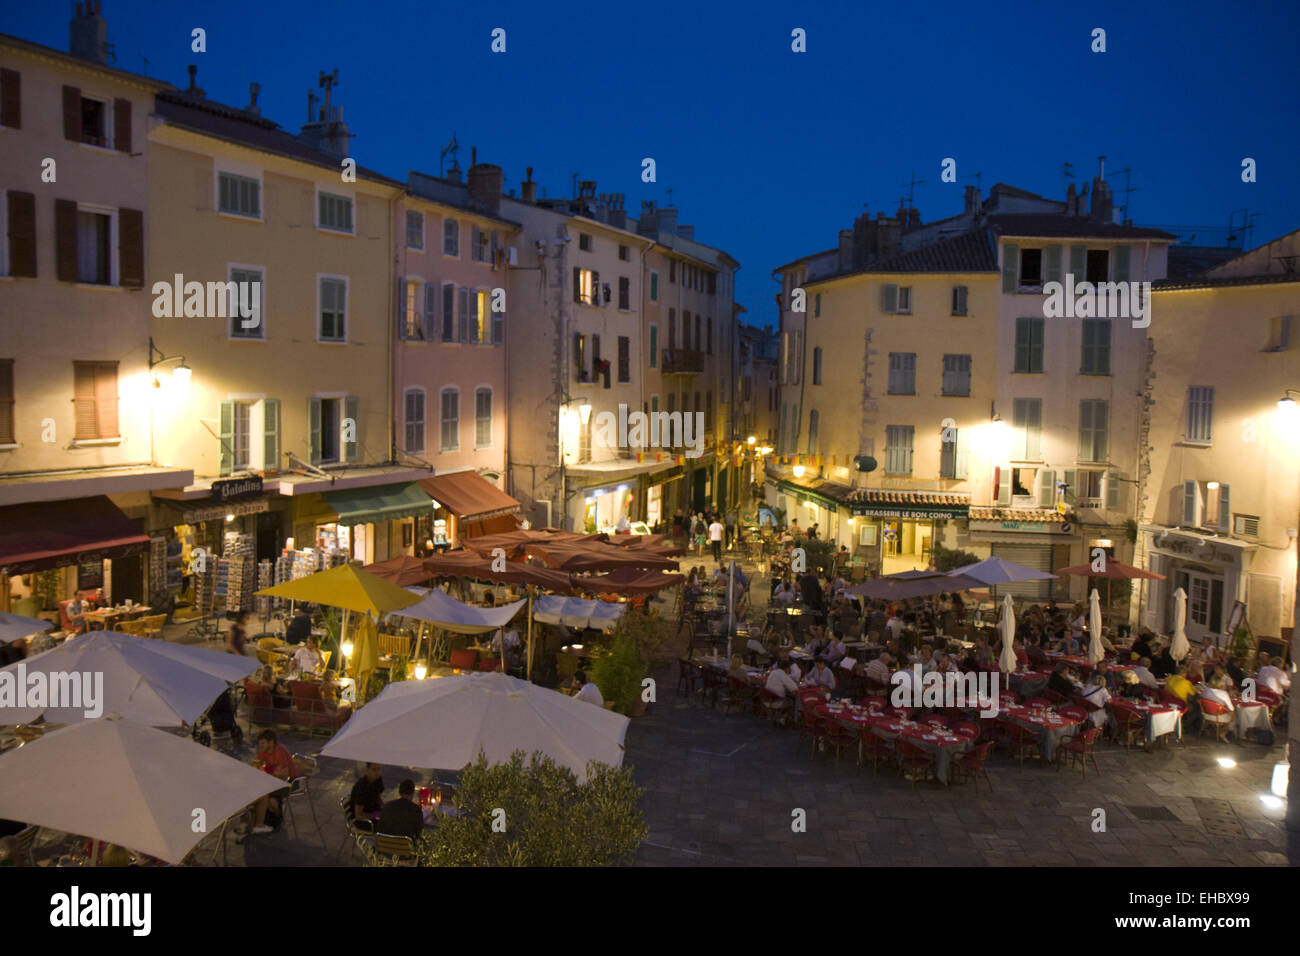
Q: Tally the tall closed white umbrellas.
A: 3